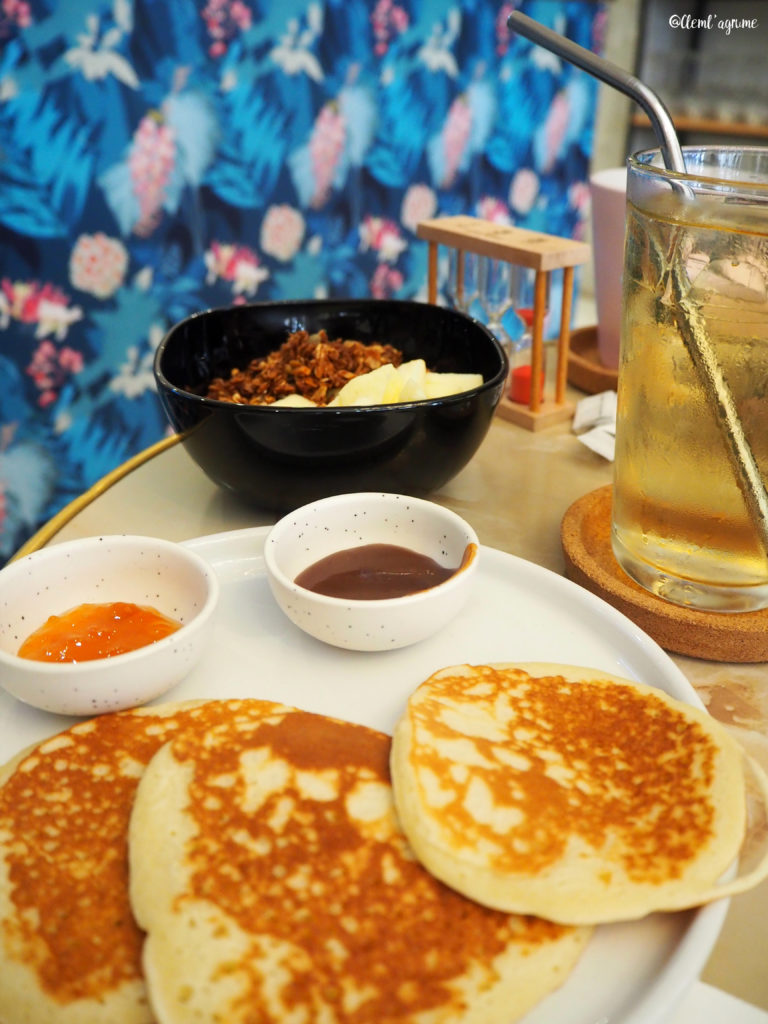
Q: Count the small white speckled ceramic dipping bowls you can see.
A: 2